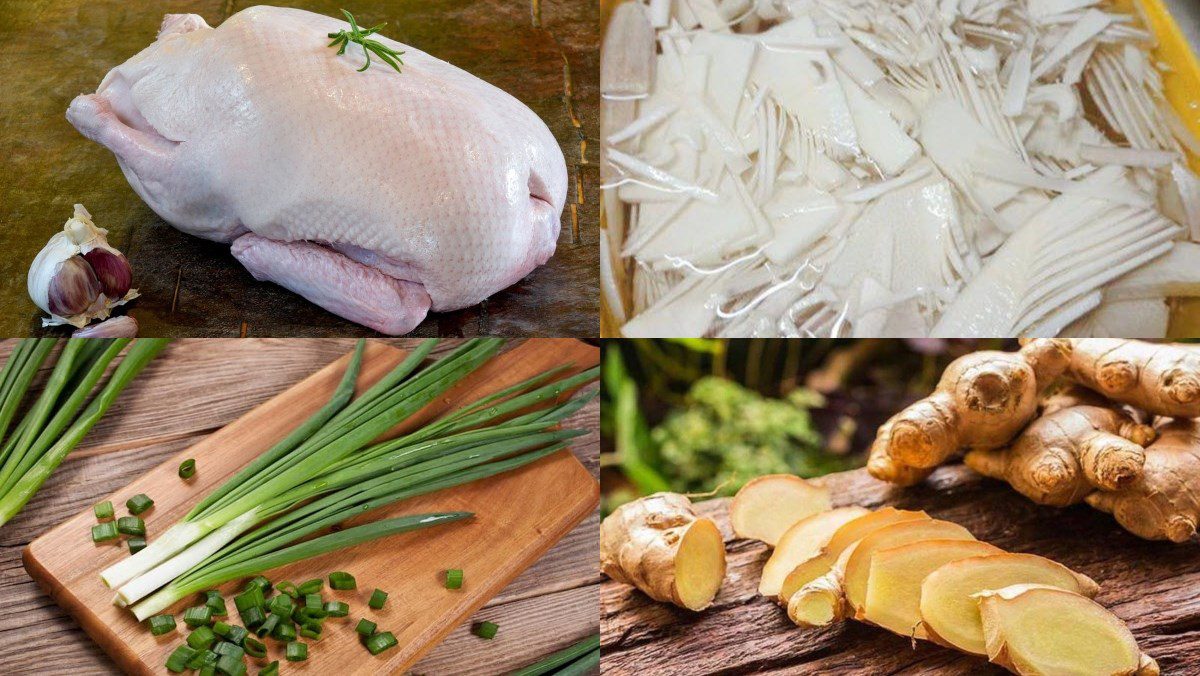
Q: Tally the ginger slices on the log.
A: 7